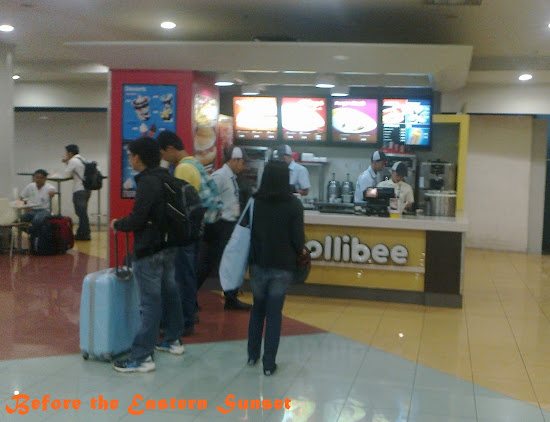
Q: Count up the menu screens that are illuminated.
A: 4